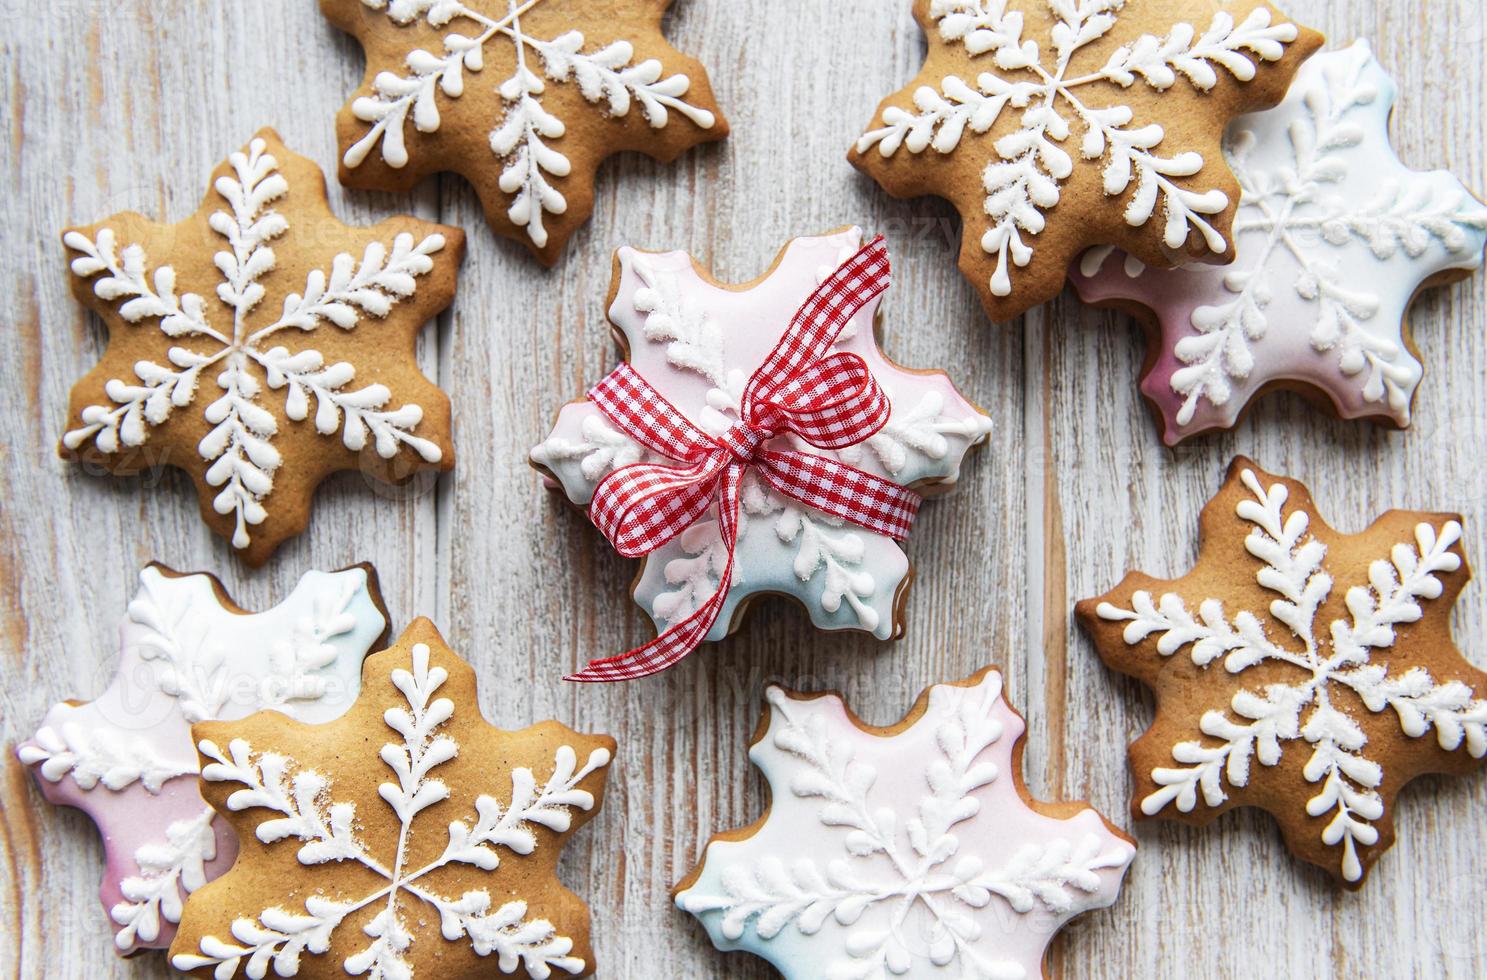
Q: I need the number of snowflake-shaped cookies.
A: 9